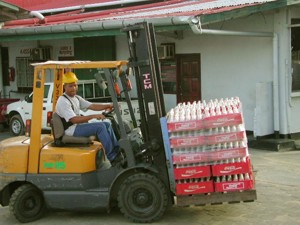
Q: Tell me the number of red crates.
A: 10